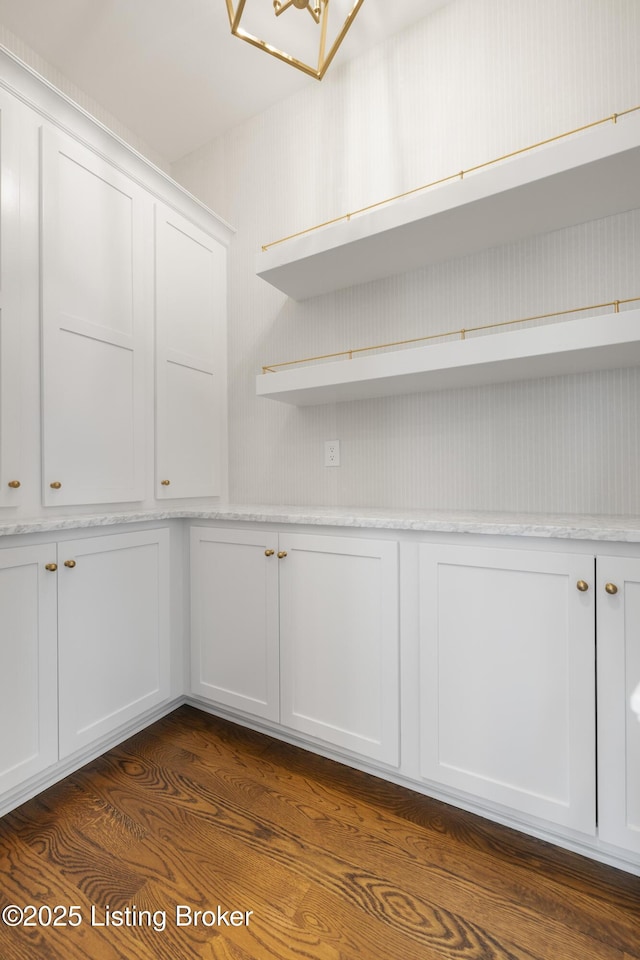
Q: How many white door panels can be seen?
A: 9